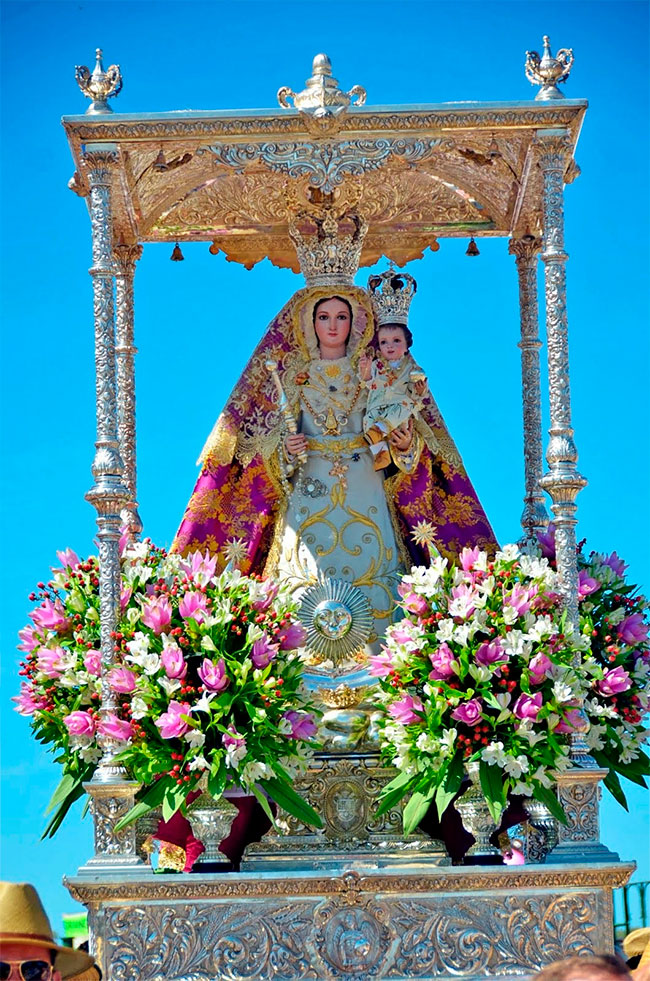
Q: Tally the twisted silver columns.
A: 4